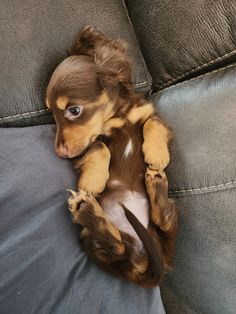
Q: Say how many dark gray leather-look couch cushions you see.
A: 3